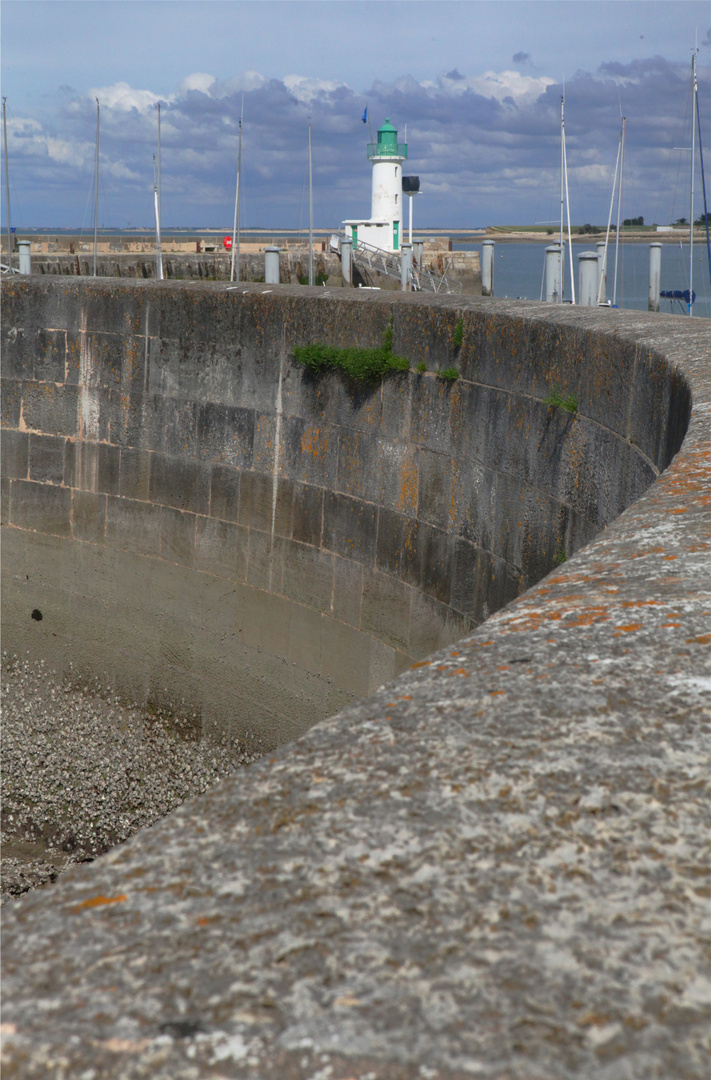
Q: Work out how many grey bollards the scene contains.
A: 11